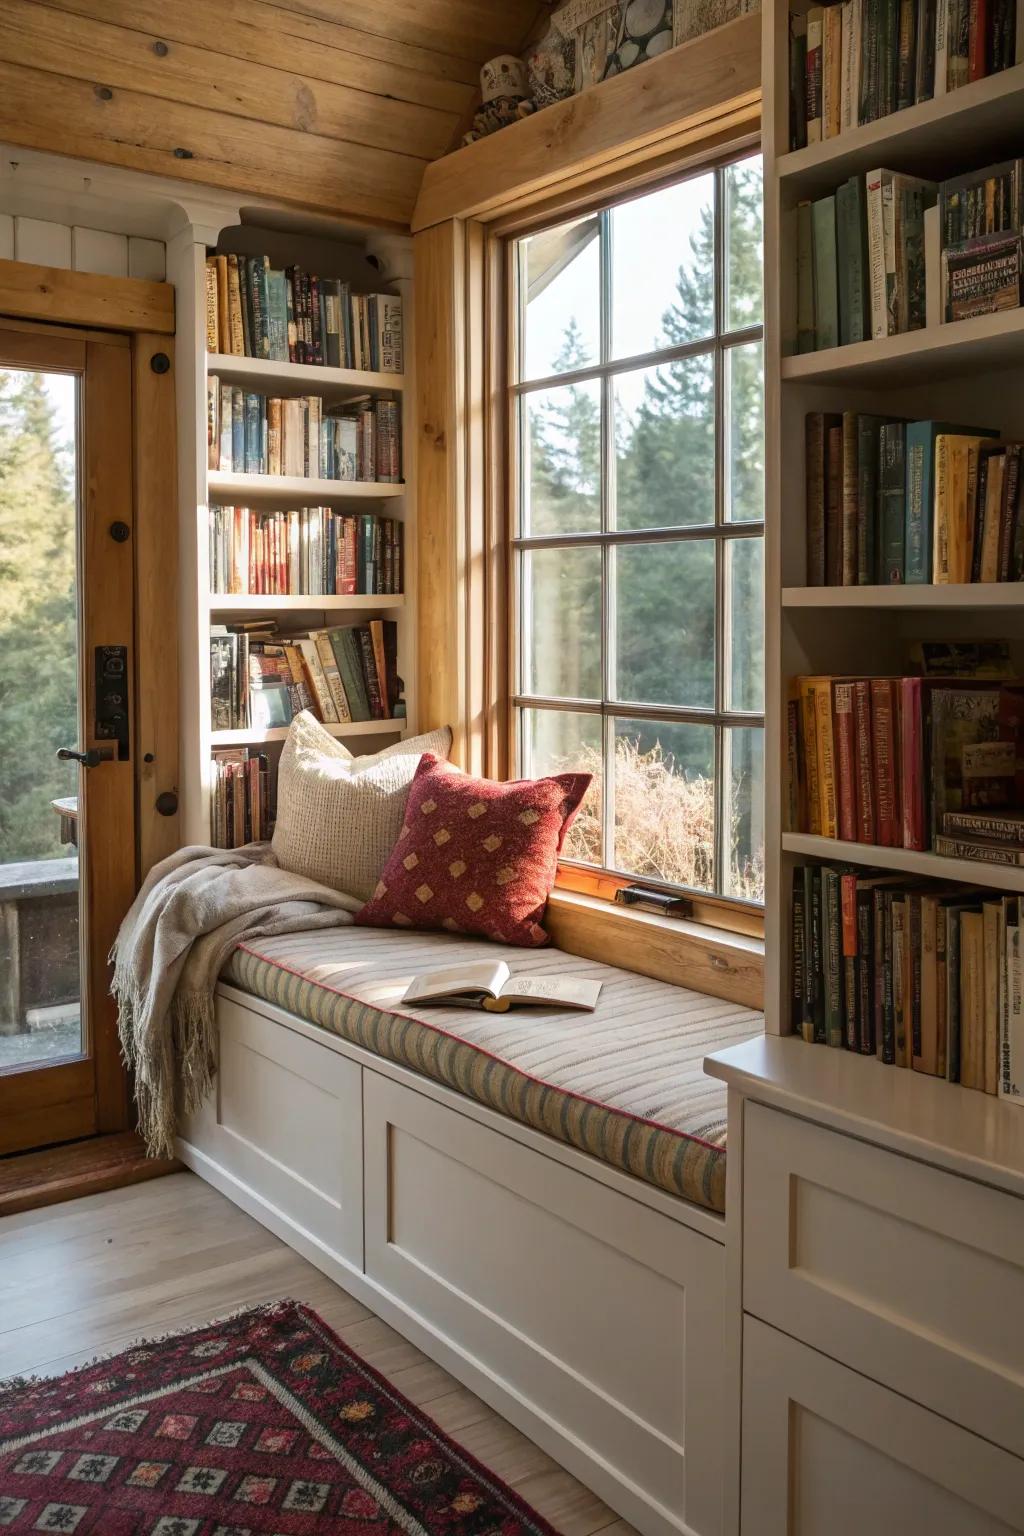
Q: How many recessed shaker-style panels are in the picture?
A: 4